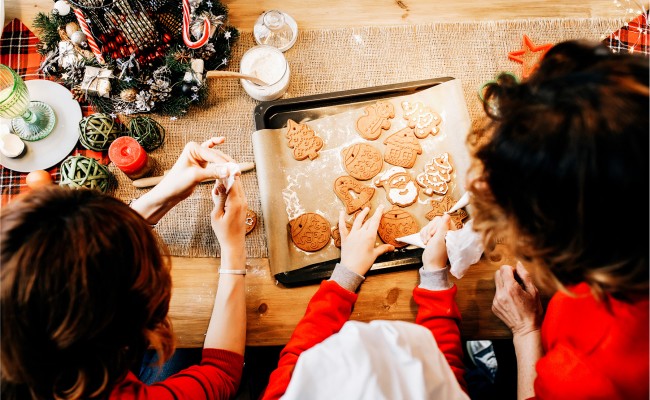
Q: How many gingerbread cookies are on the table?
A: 13